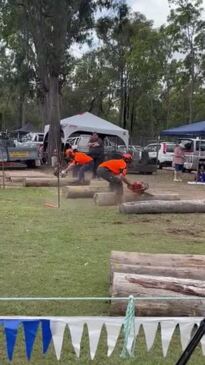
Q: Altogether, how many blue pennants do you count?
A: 3